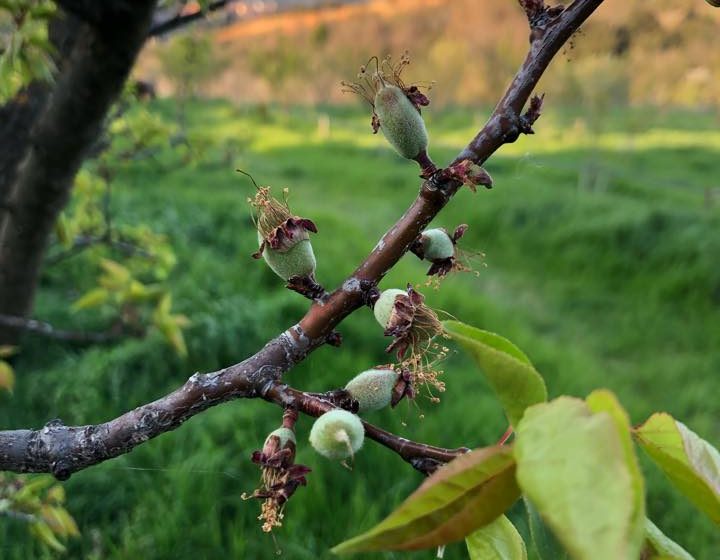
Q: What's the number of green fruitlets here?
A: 7